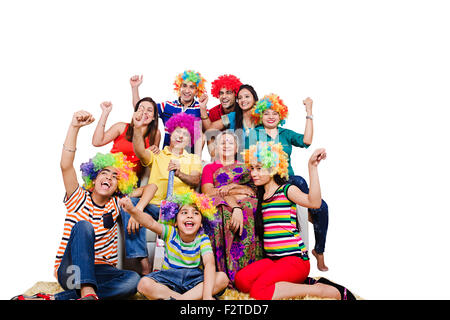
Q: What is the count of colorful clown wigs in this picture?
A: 7